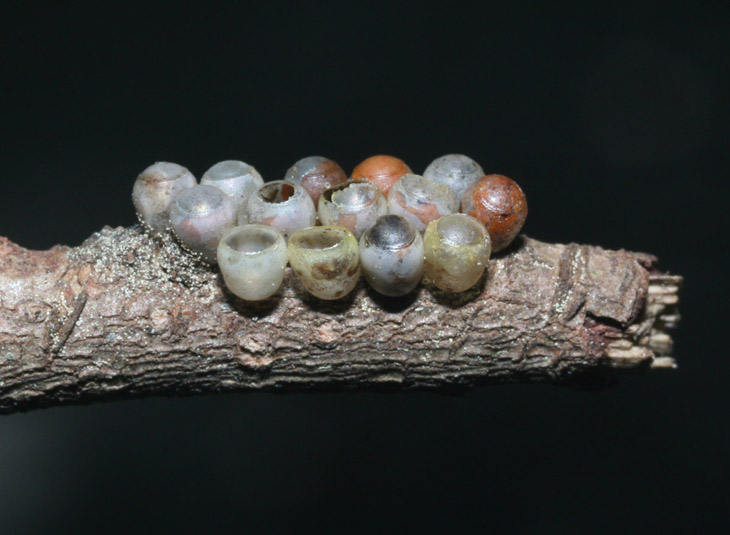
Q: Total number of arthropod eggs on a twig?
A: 14